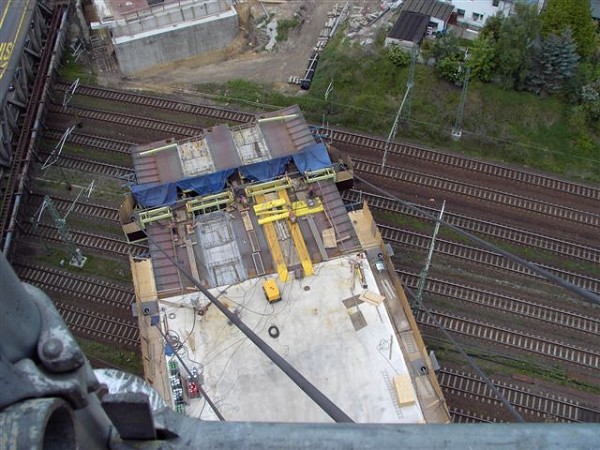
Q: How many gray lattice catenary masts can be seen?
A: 4